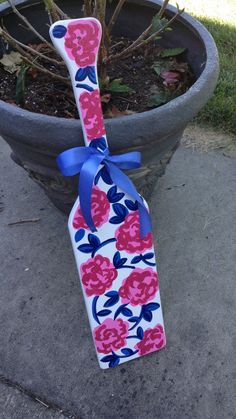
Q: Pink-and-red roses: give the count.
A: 8